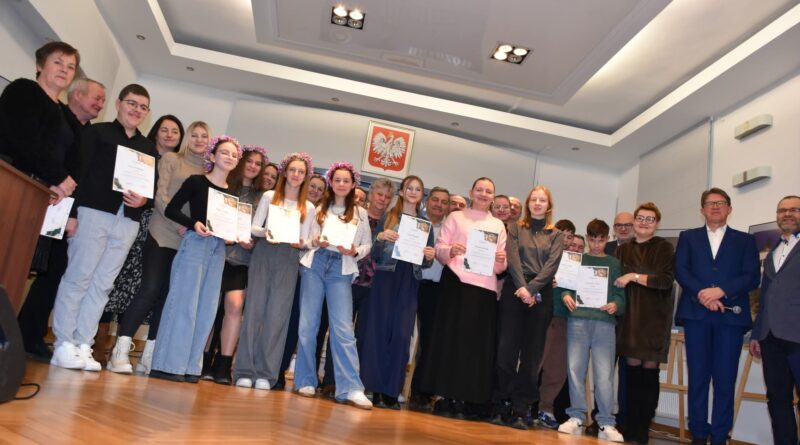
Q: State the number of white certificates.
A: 10